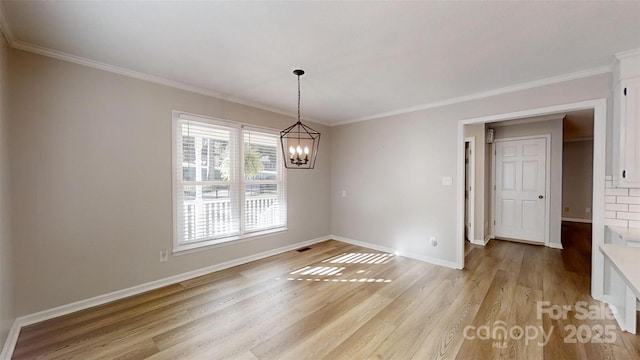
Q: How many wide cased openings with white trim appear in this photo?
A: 1